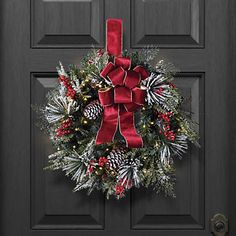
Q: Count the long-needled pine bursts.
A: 5